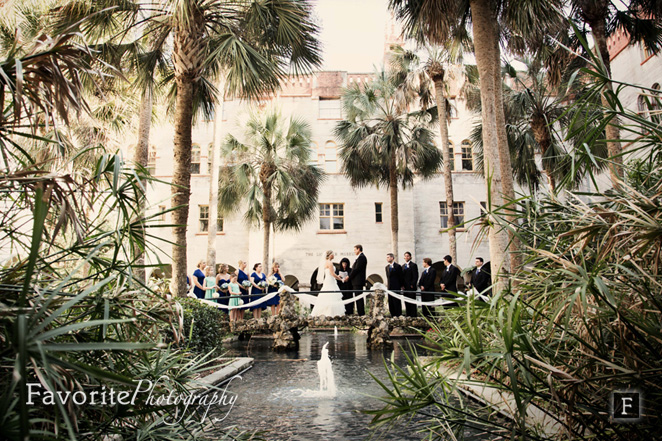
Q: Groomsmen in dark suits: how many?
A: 5